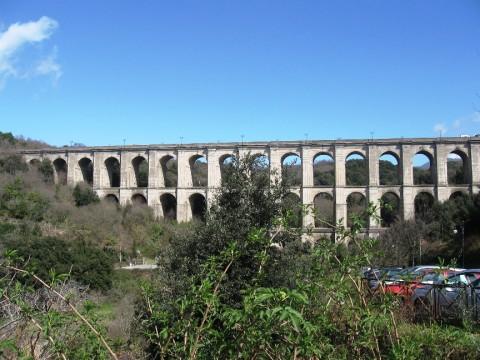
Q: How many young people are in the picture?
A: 0